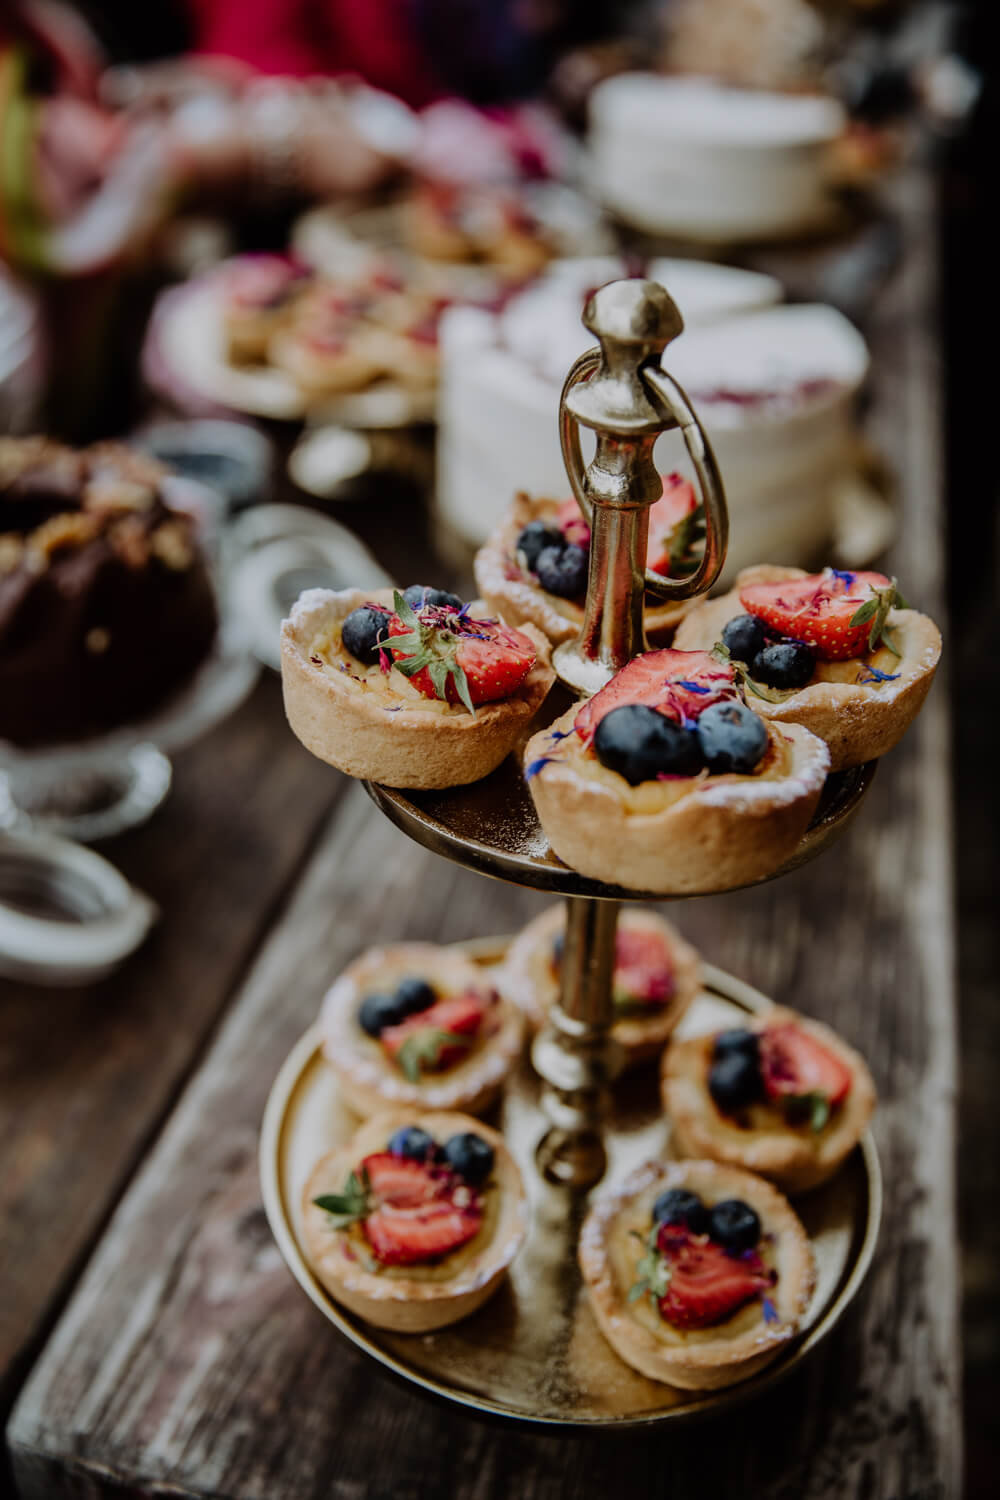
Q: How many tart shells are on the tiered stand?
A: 9